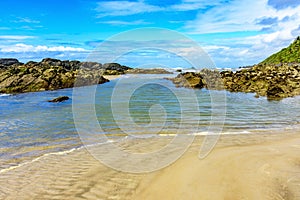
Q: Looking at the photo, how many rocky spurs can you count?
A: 2